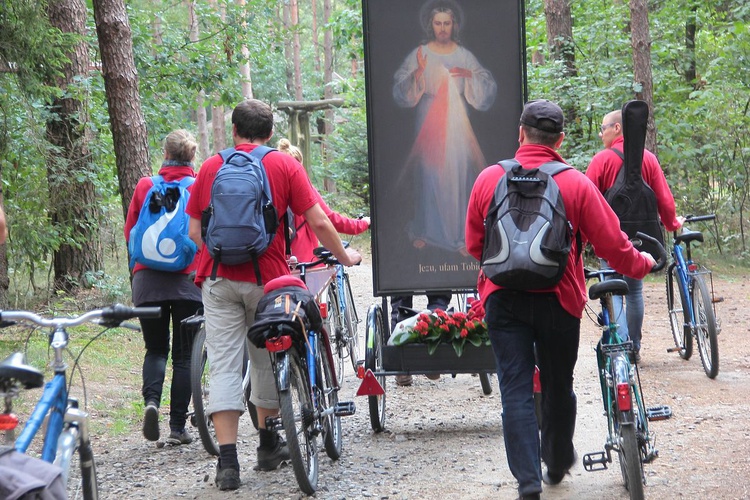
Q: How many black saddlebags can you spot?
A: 1